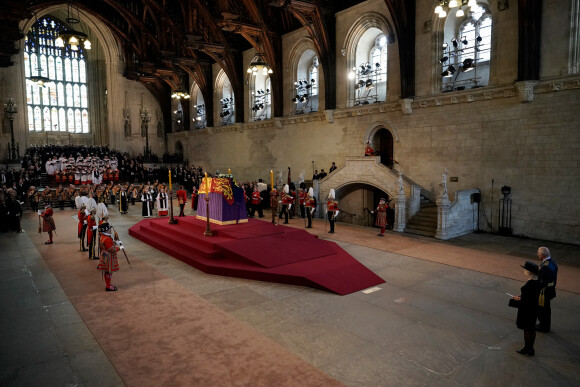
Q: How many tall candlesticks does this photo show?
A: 4